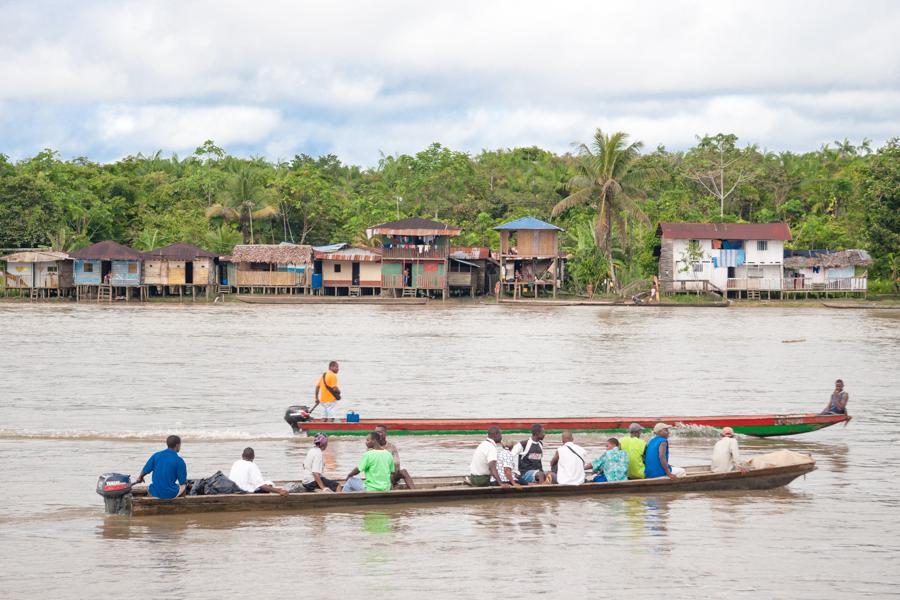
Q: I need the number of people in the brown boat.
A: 13